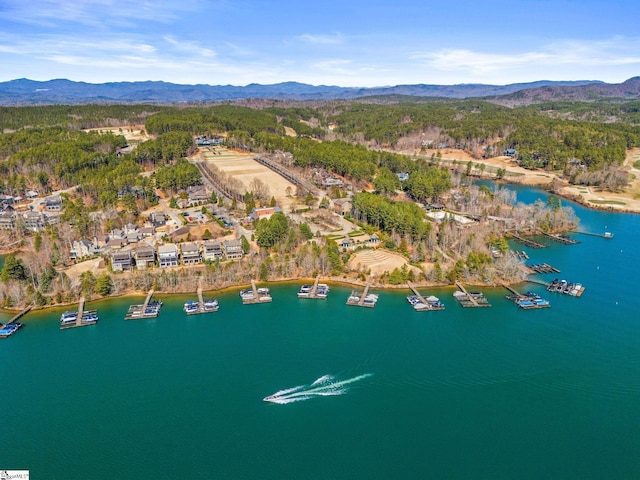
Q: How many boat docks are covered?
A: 0